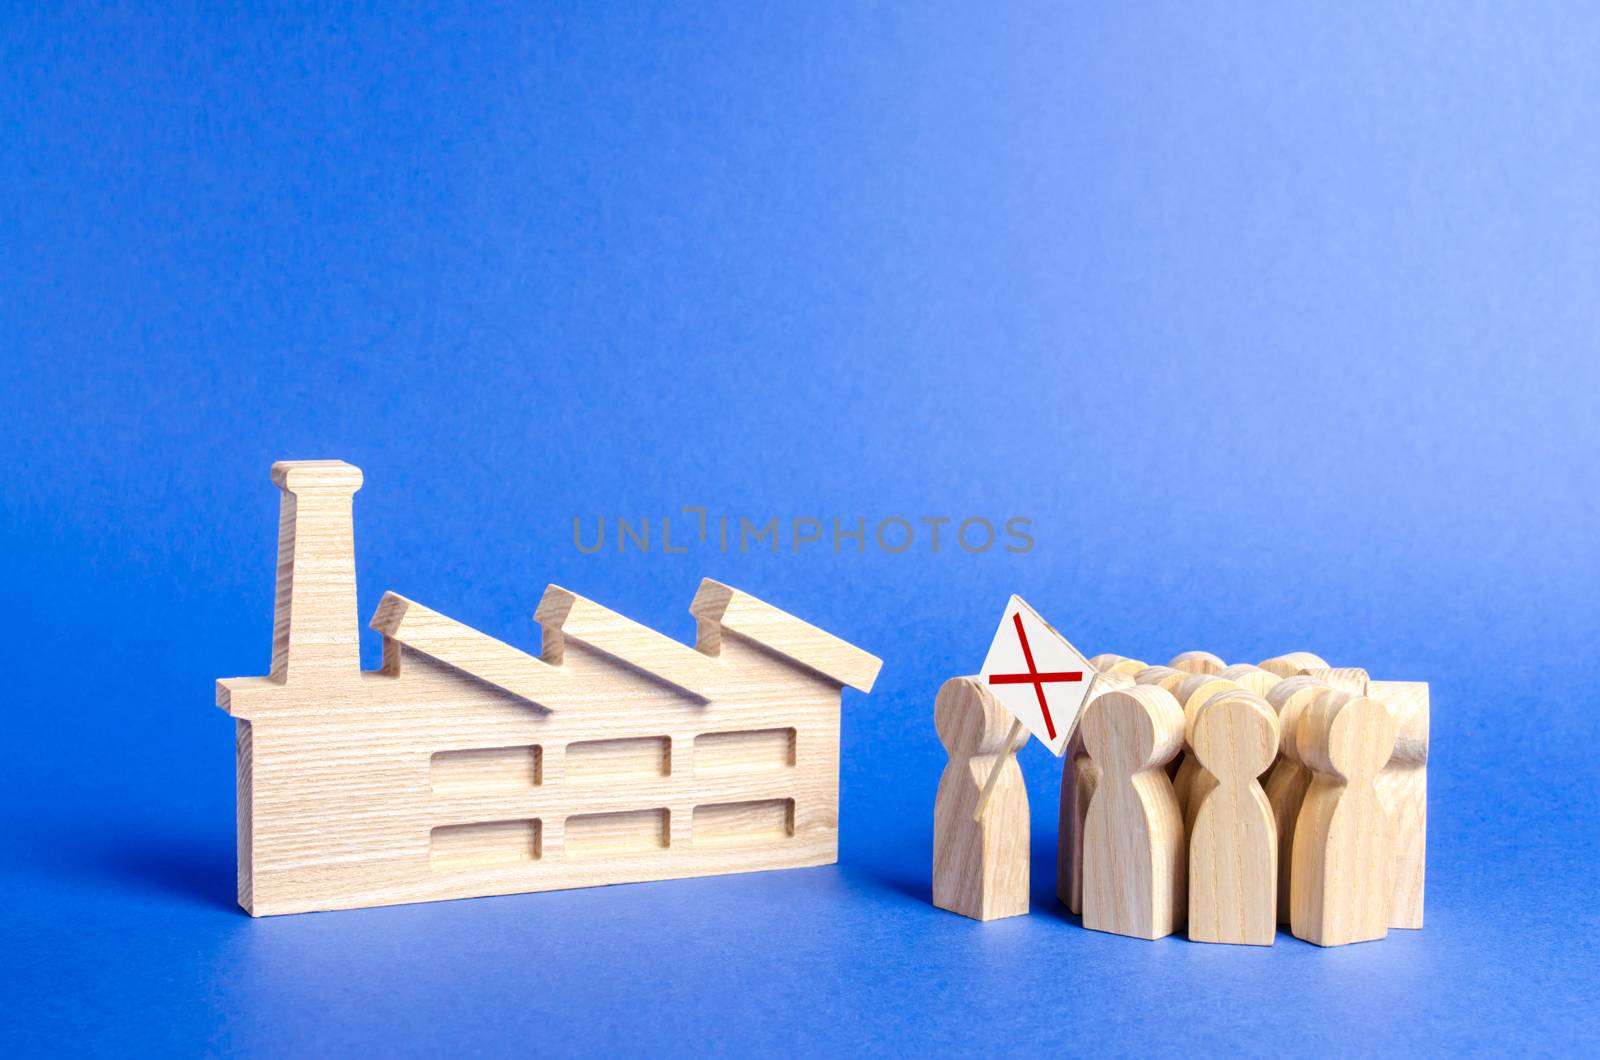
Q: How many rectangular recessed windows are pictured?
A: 6